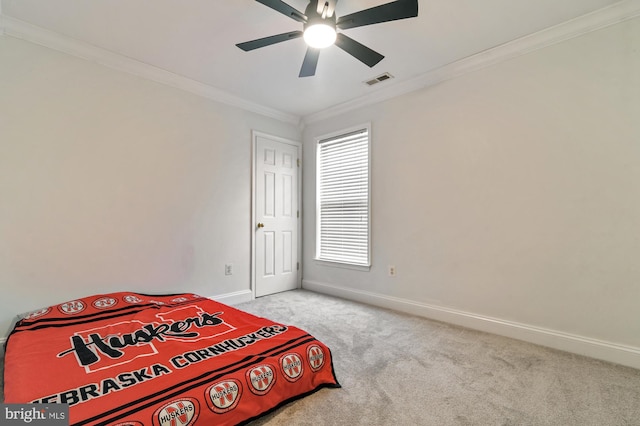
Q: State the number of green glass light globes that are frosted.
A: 0